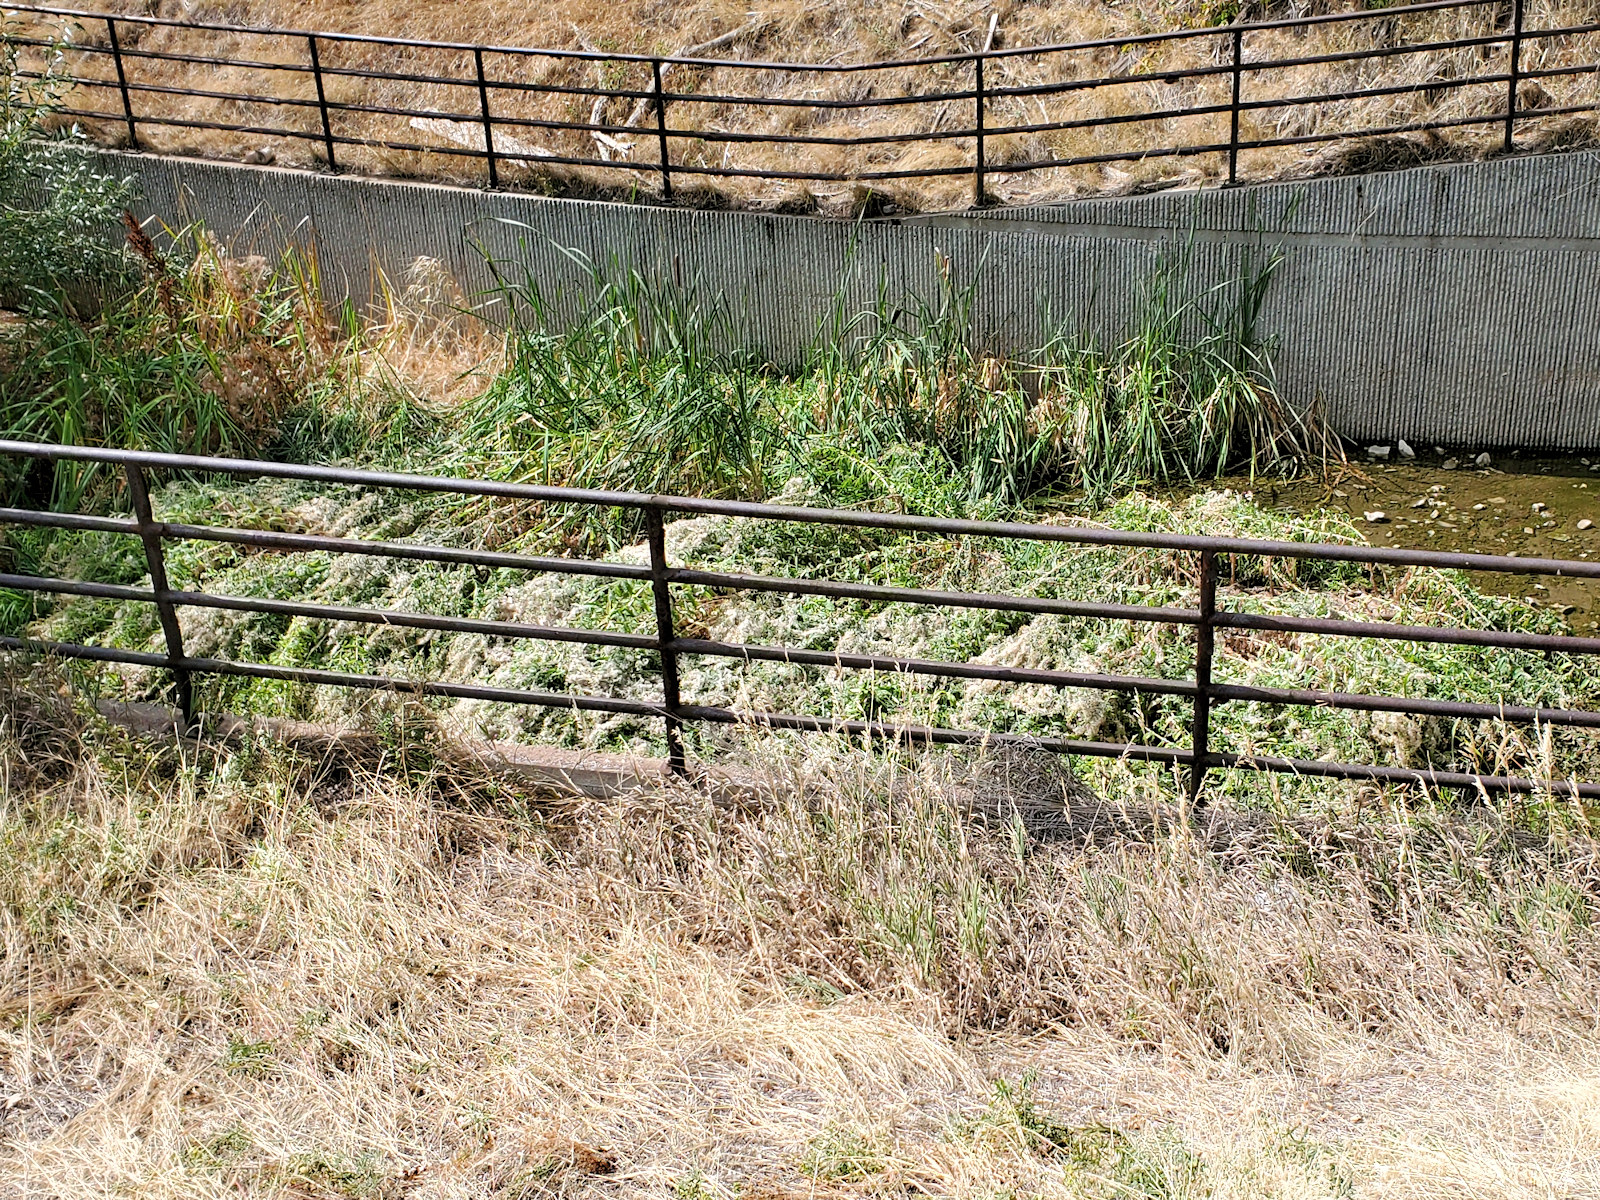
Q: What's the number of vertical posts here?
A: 10